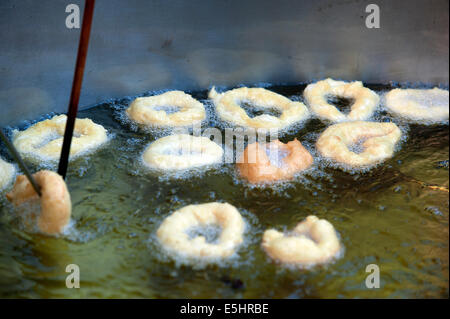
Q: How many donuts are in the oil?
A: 12